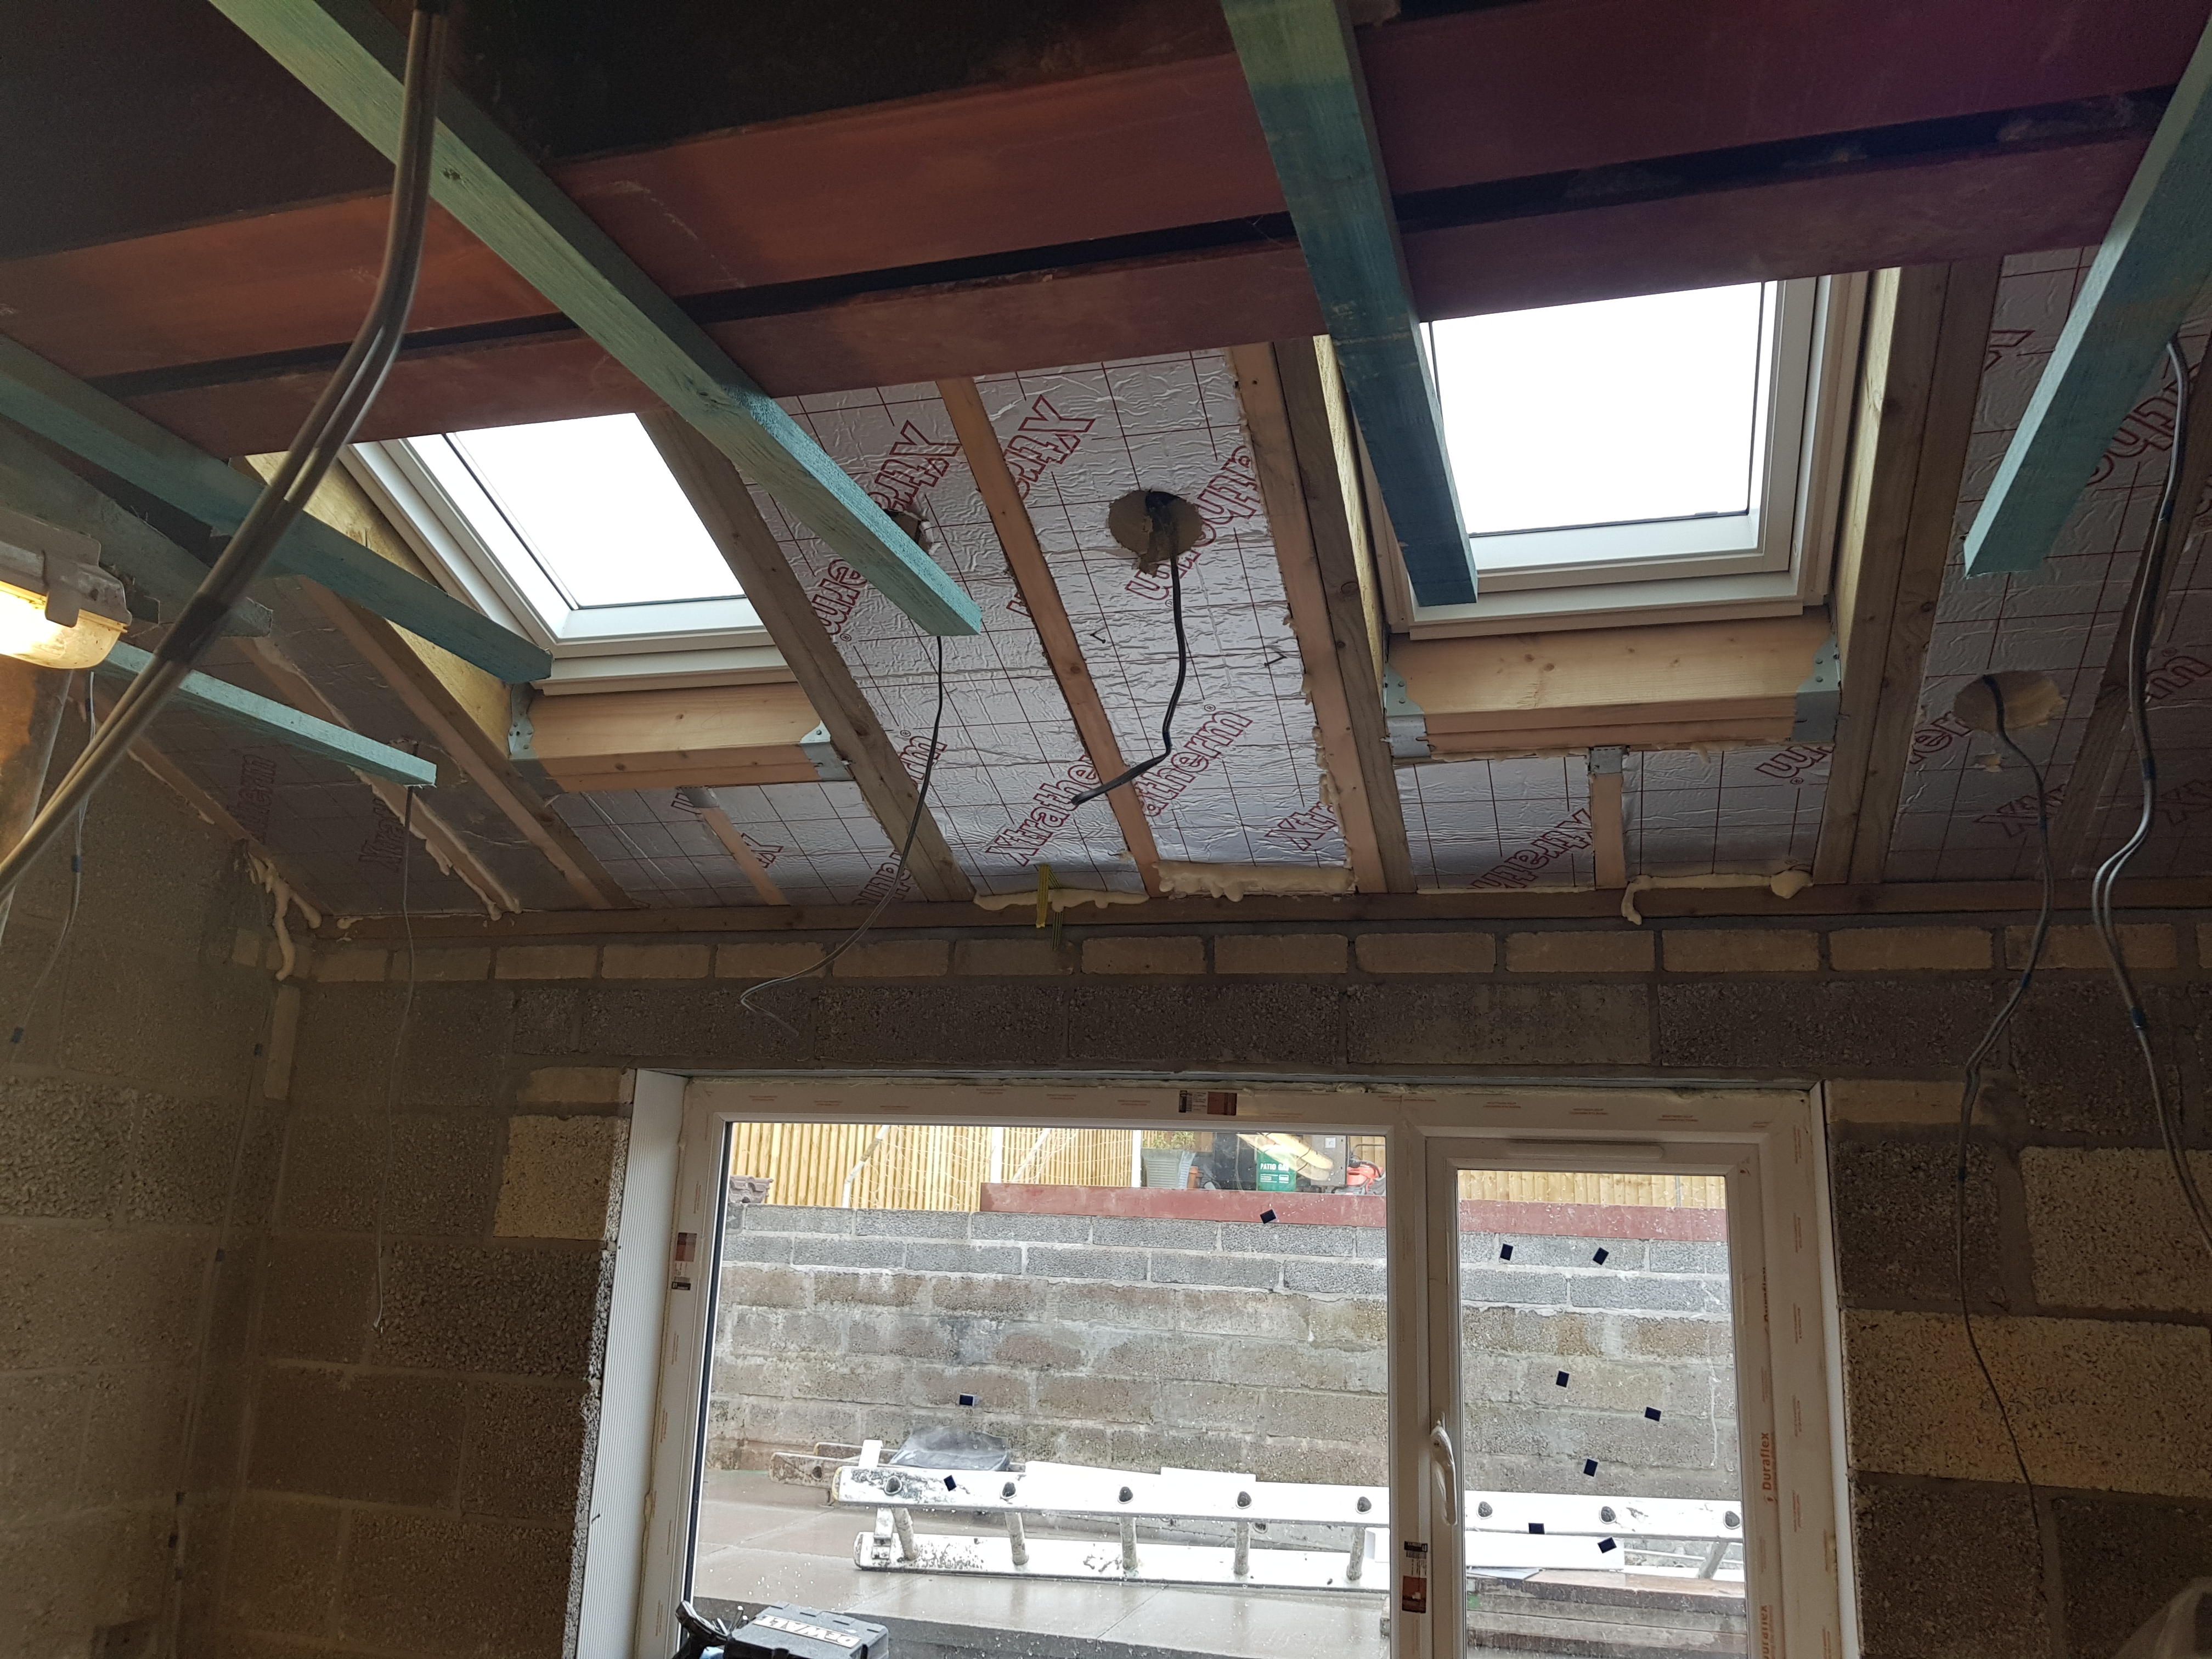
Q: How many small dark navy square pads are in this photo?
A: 10